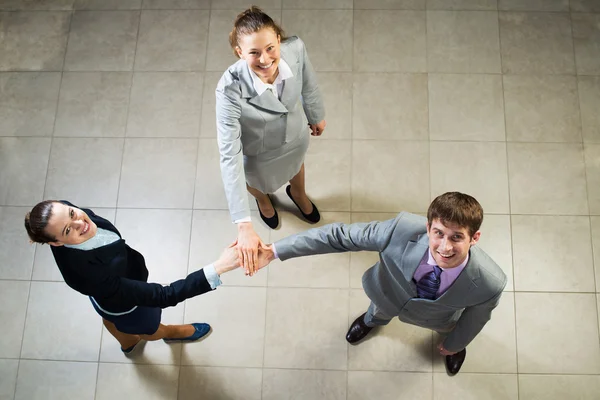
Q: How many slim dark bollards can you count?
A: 0